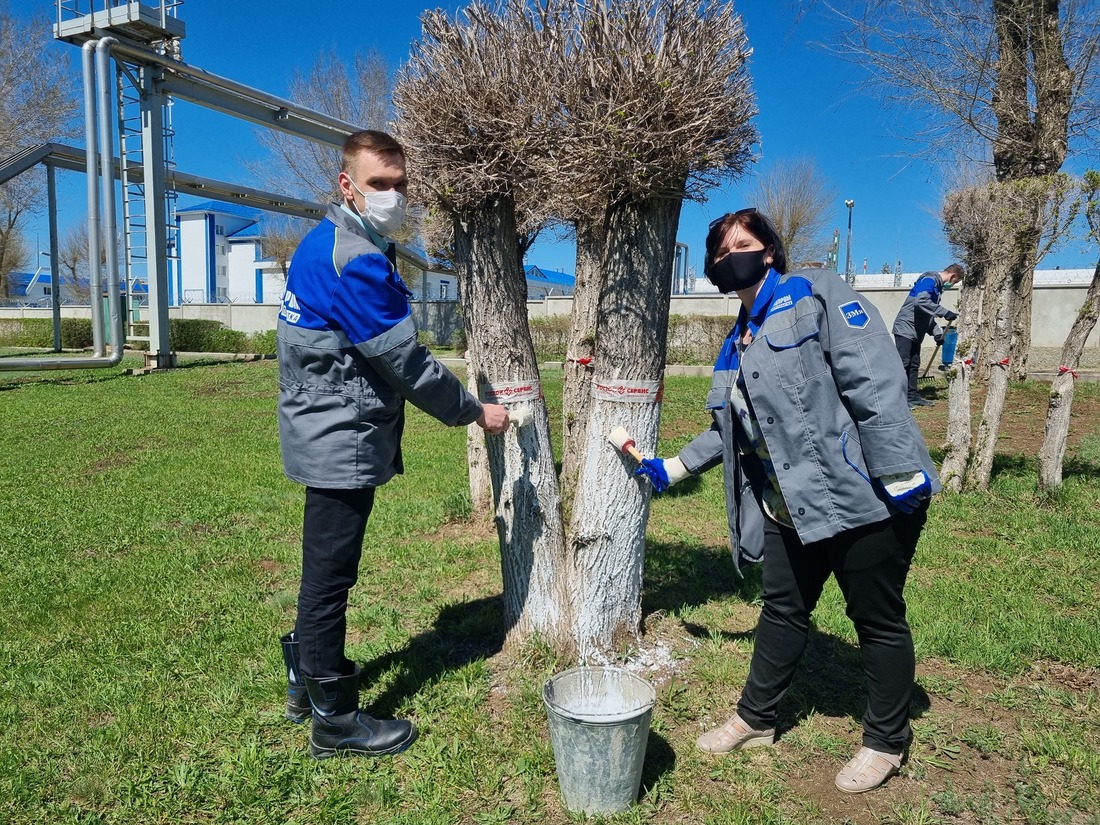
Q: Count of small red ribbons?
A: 4